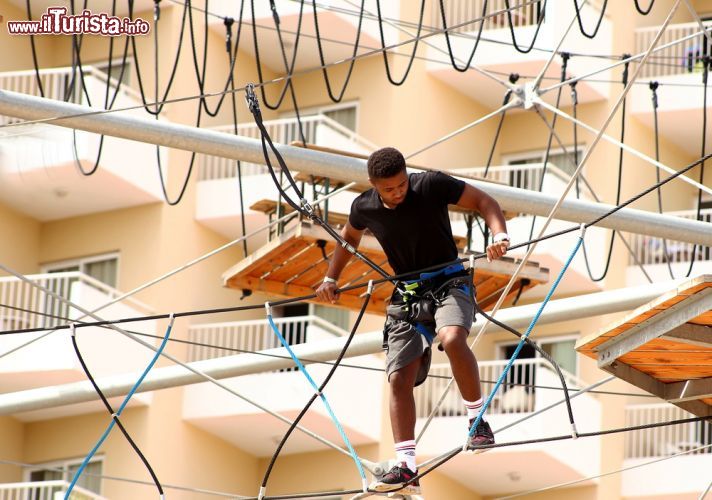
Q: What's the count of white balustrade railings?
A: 11